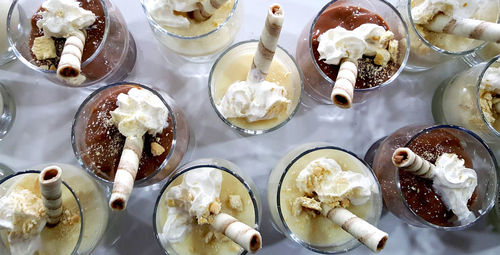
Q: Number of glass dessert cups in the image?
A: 11